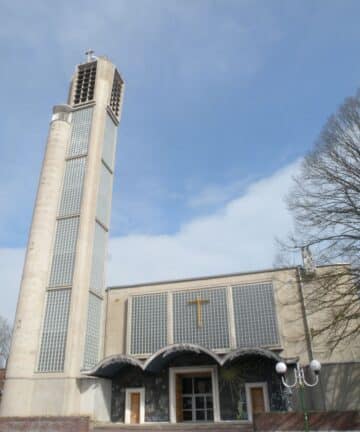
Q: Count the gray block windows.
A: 11